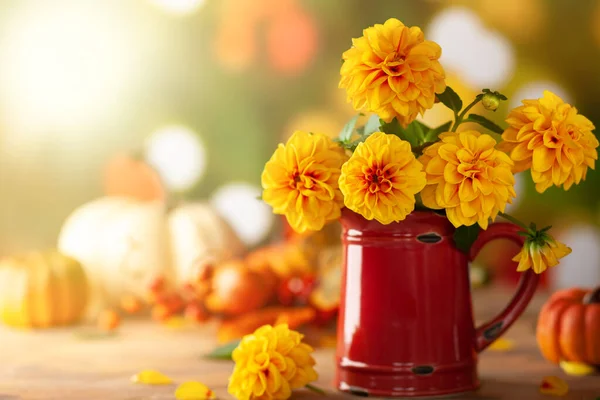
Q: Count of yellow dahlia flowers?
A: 7